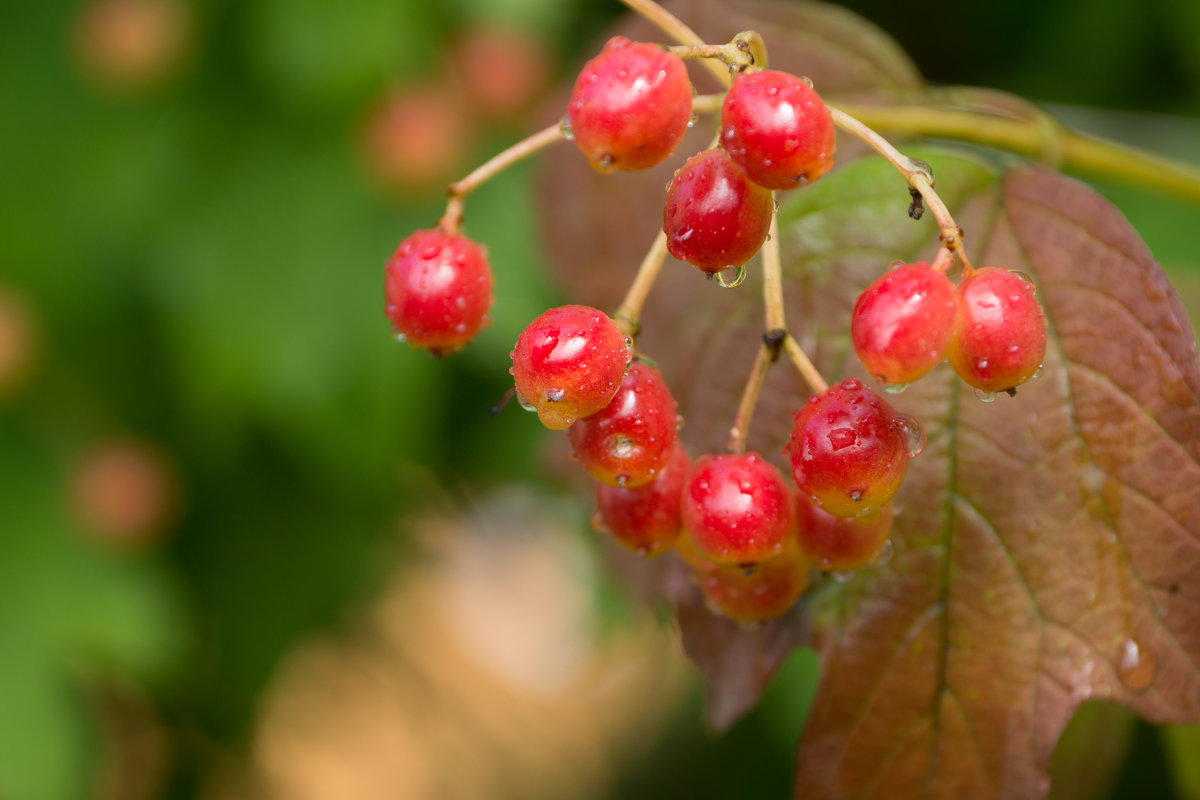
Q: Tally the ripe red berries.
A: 13